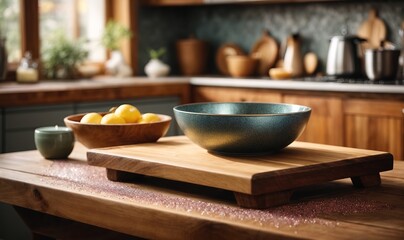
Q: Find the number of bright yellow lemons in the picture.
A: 4